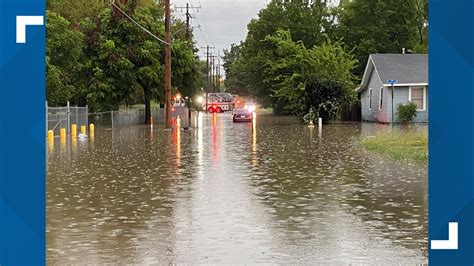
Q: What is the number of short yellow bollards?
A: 5